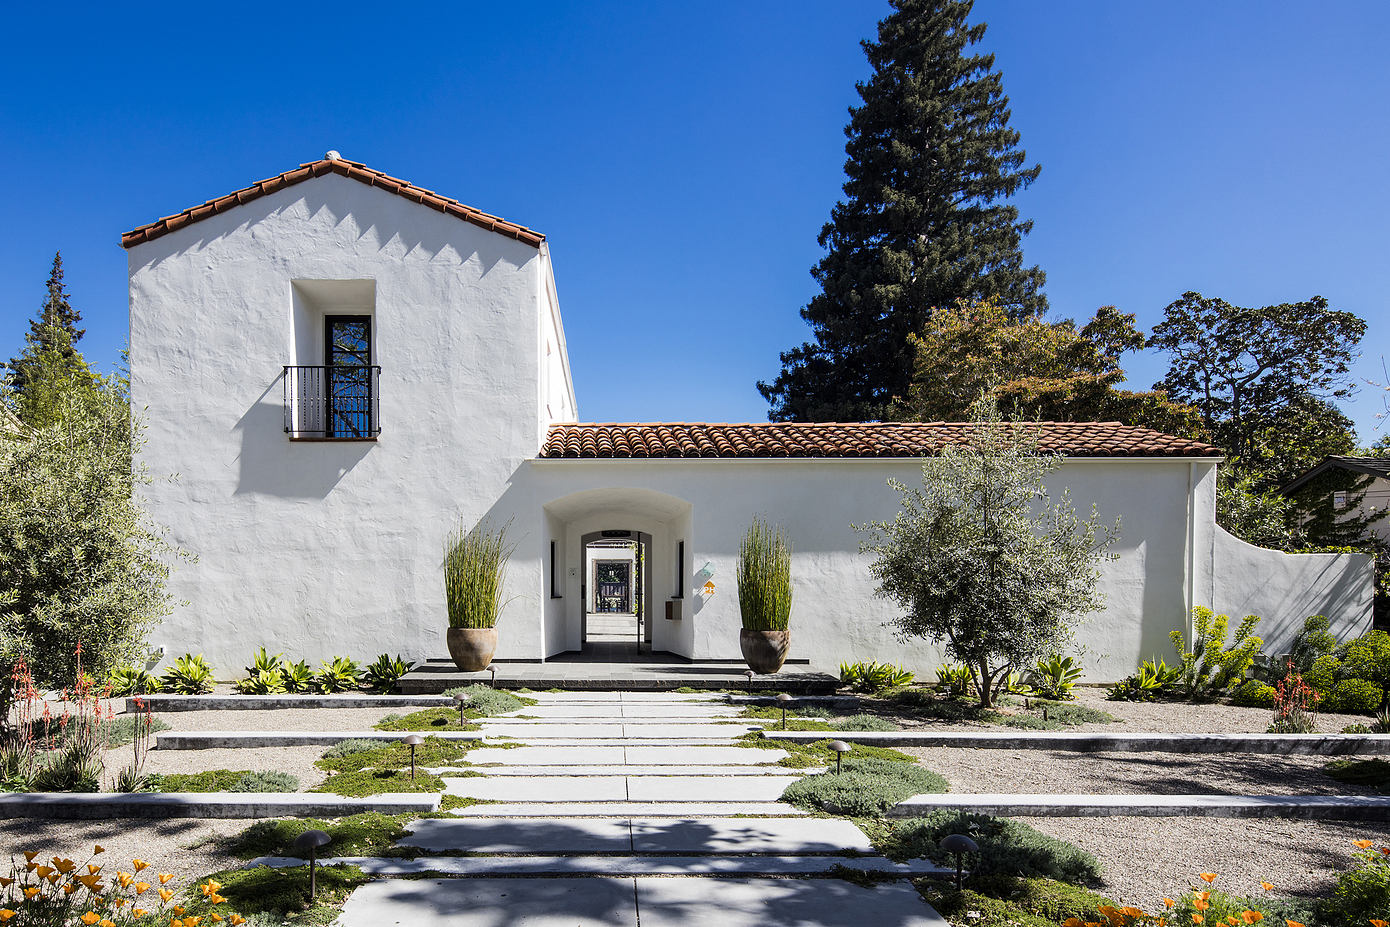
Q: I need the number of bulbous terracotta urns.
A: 2